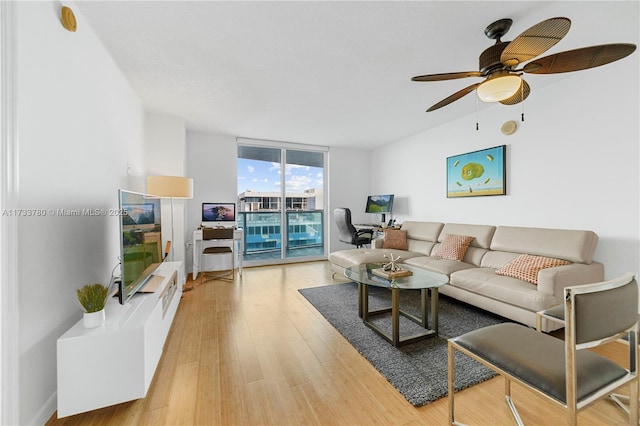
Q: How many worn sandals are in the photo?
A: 0